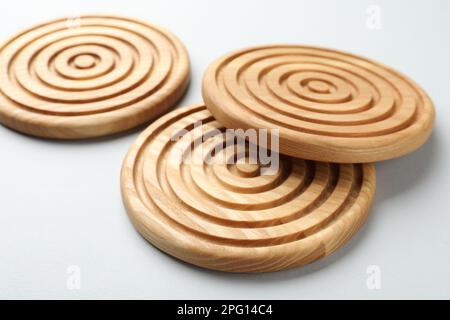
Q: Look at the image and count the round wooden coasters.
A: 3